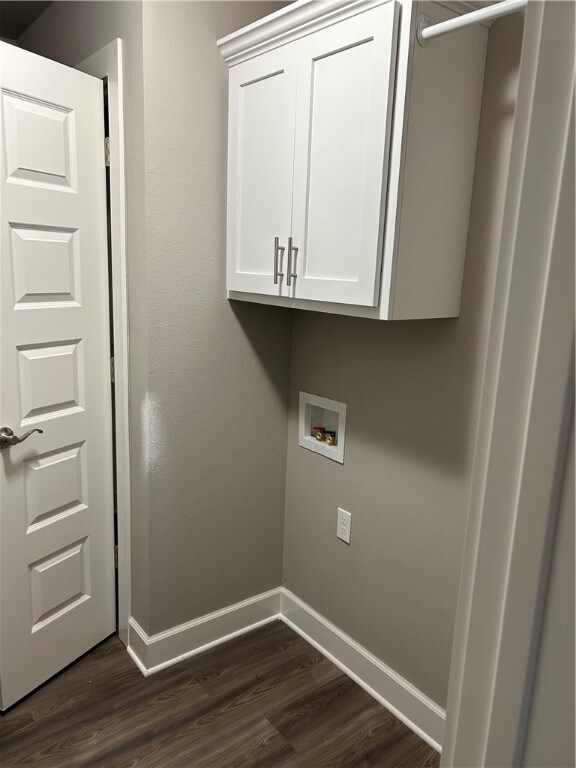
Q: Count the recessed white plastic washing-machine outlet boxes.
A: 1